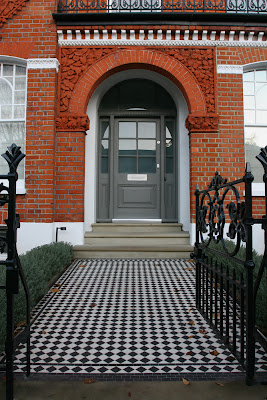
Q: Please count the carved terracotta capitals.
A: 2